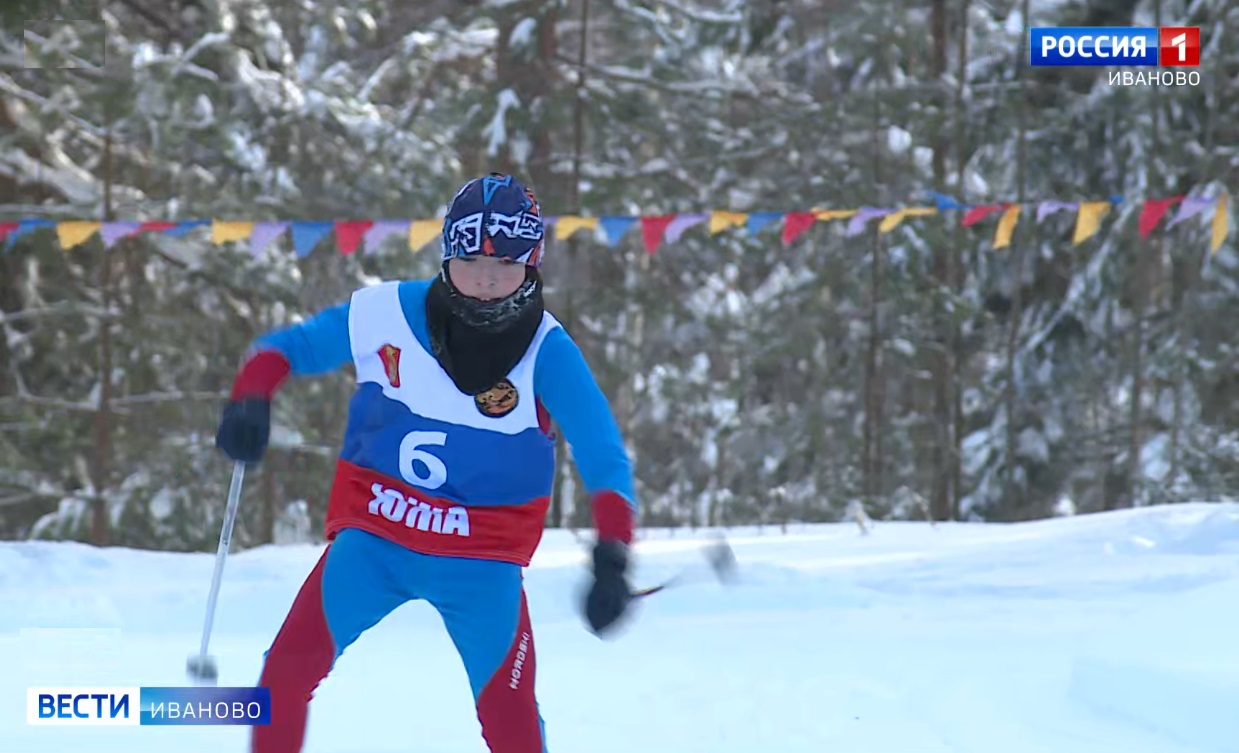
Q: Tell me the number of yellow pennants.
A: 10